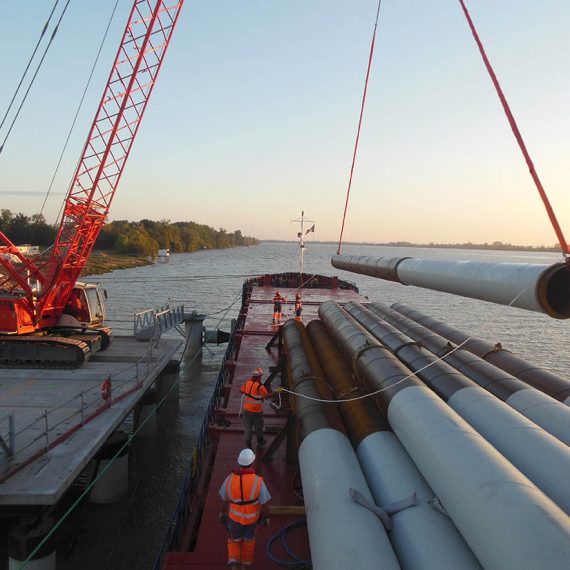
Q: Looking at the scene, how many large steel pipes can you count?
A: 7